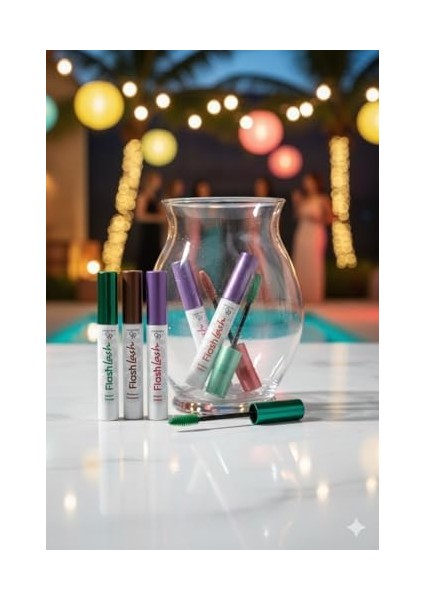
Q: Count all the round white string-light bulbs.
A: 12